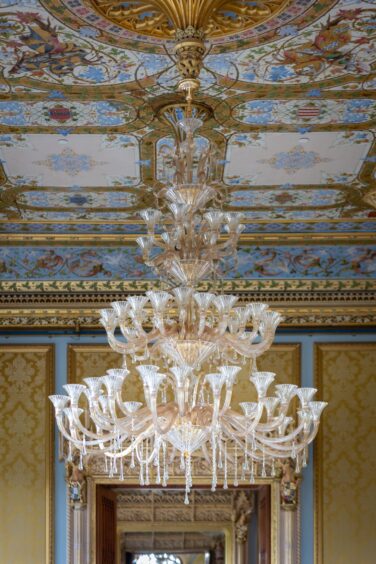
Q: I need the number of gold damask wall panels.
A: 3